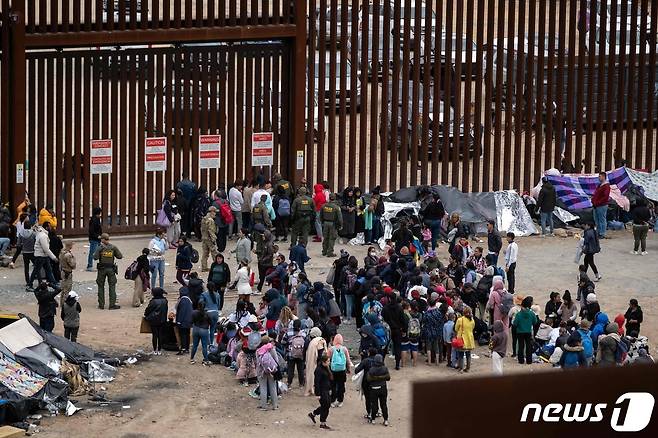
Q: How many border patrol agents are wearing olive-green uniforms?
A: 5